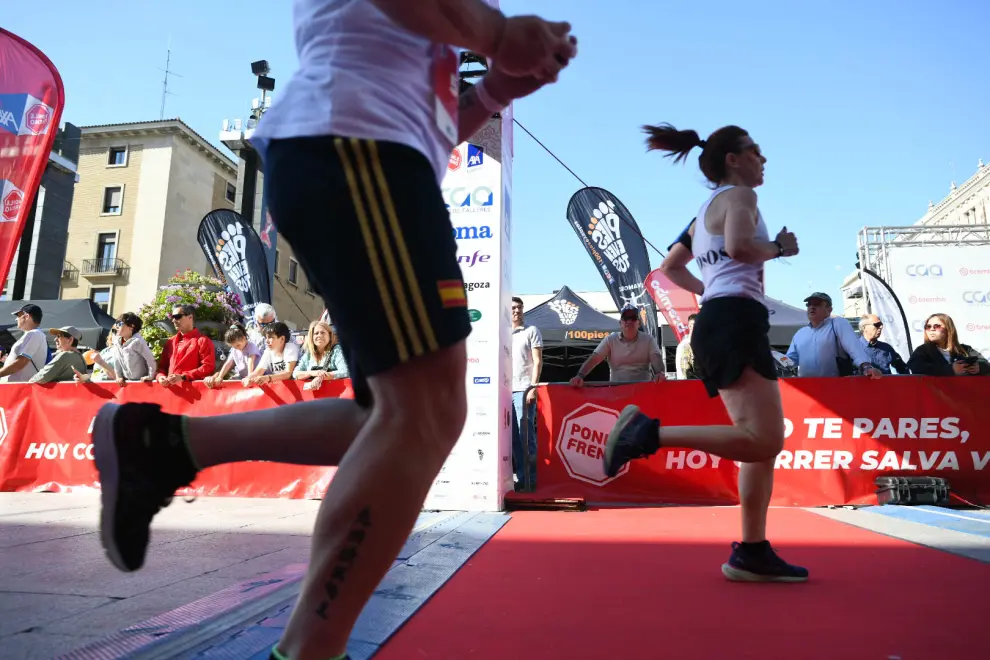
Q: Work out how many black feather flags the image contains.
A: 2